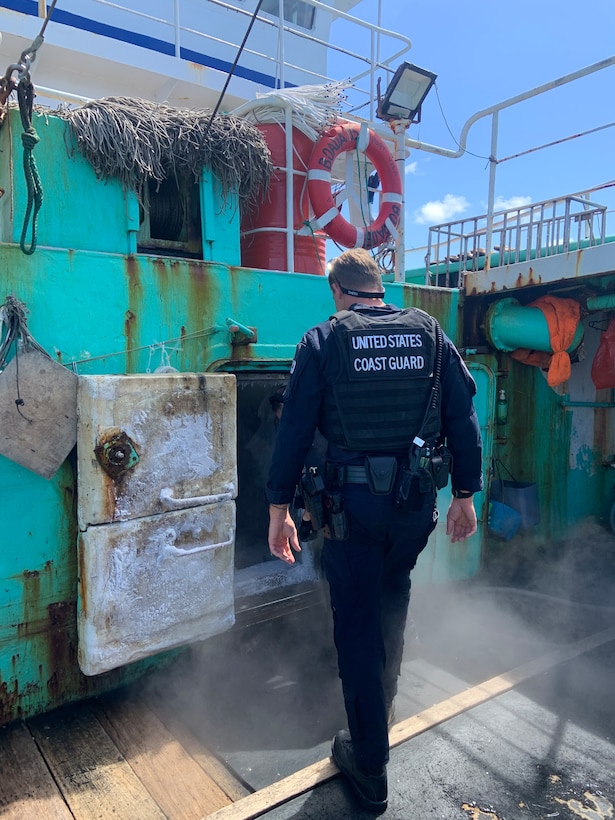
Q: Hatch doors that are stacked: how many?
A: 2